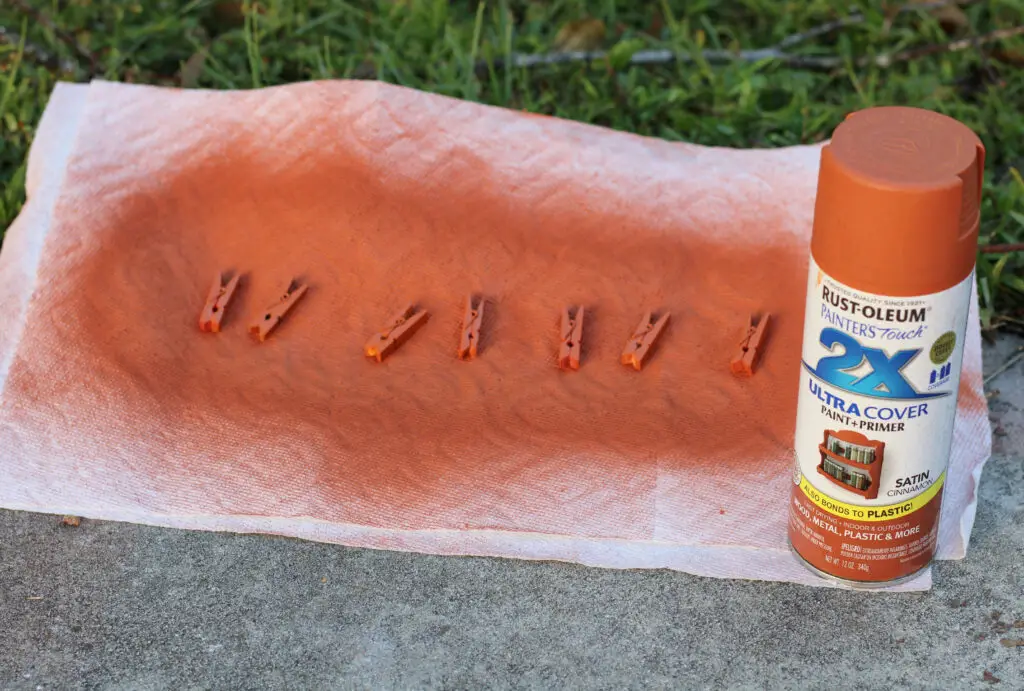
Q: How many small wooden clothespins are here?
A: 7